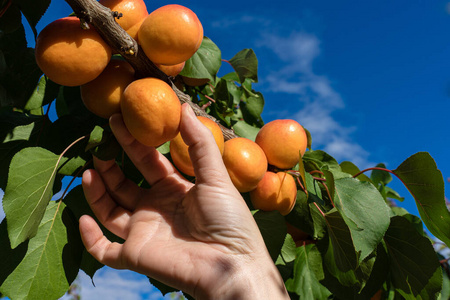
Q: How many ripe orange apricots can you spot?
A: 10